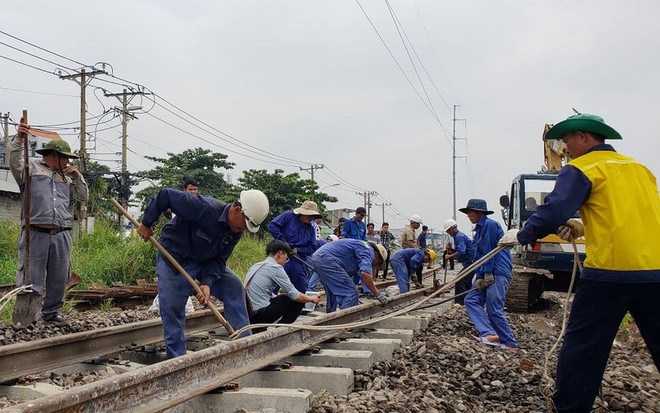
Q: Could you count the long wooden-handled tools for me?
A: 2